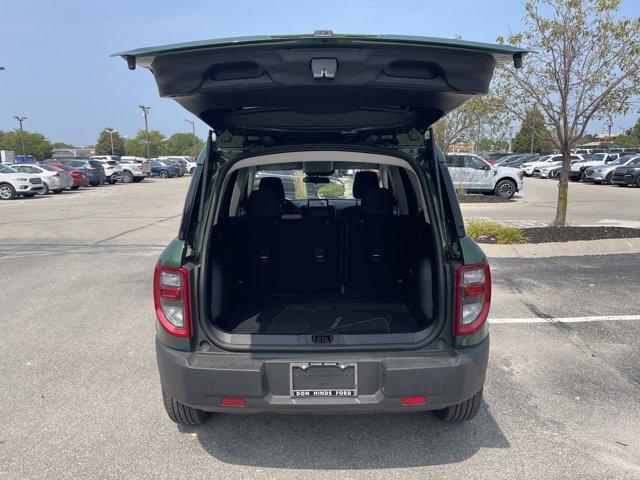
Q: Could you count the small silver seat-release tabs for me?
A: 3